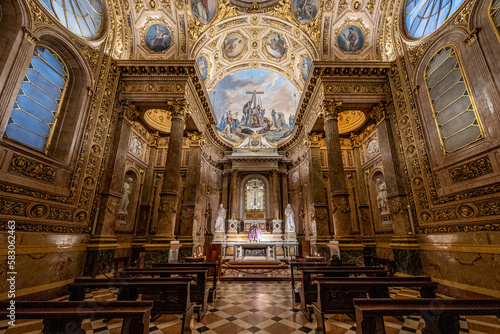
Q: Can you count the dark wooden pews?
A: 8